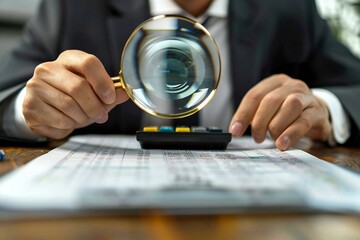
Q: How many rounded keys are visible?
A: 5